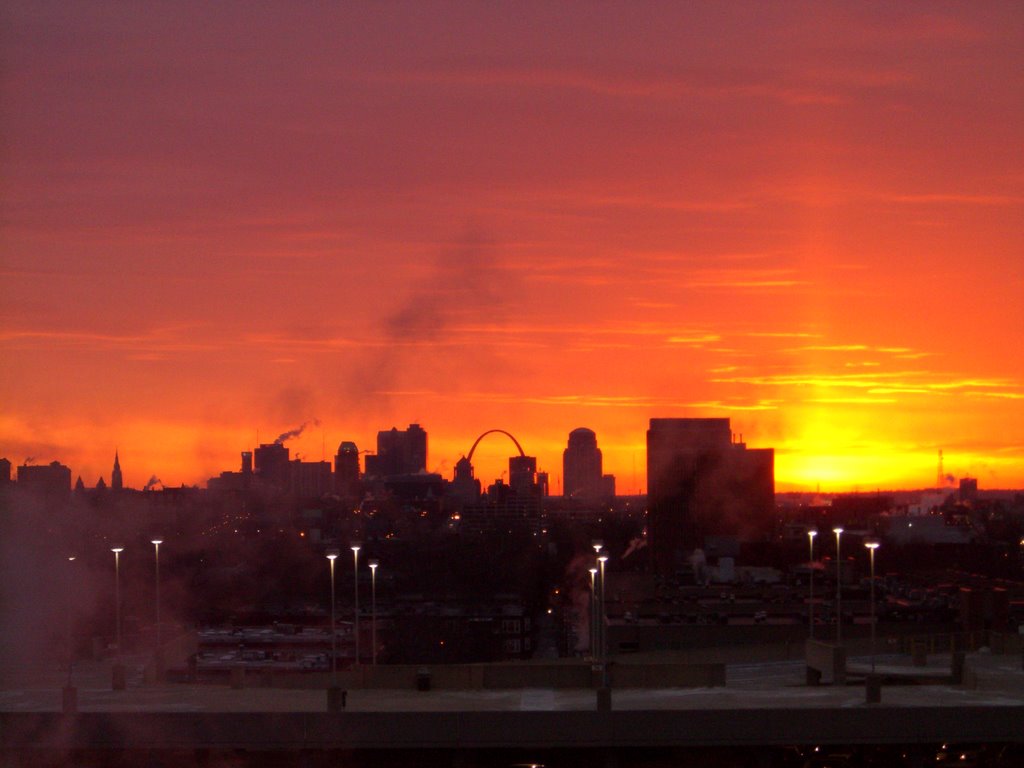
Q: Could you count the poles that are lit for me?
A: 12